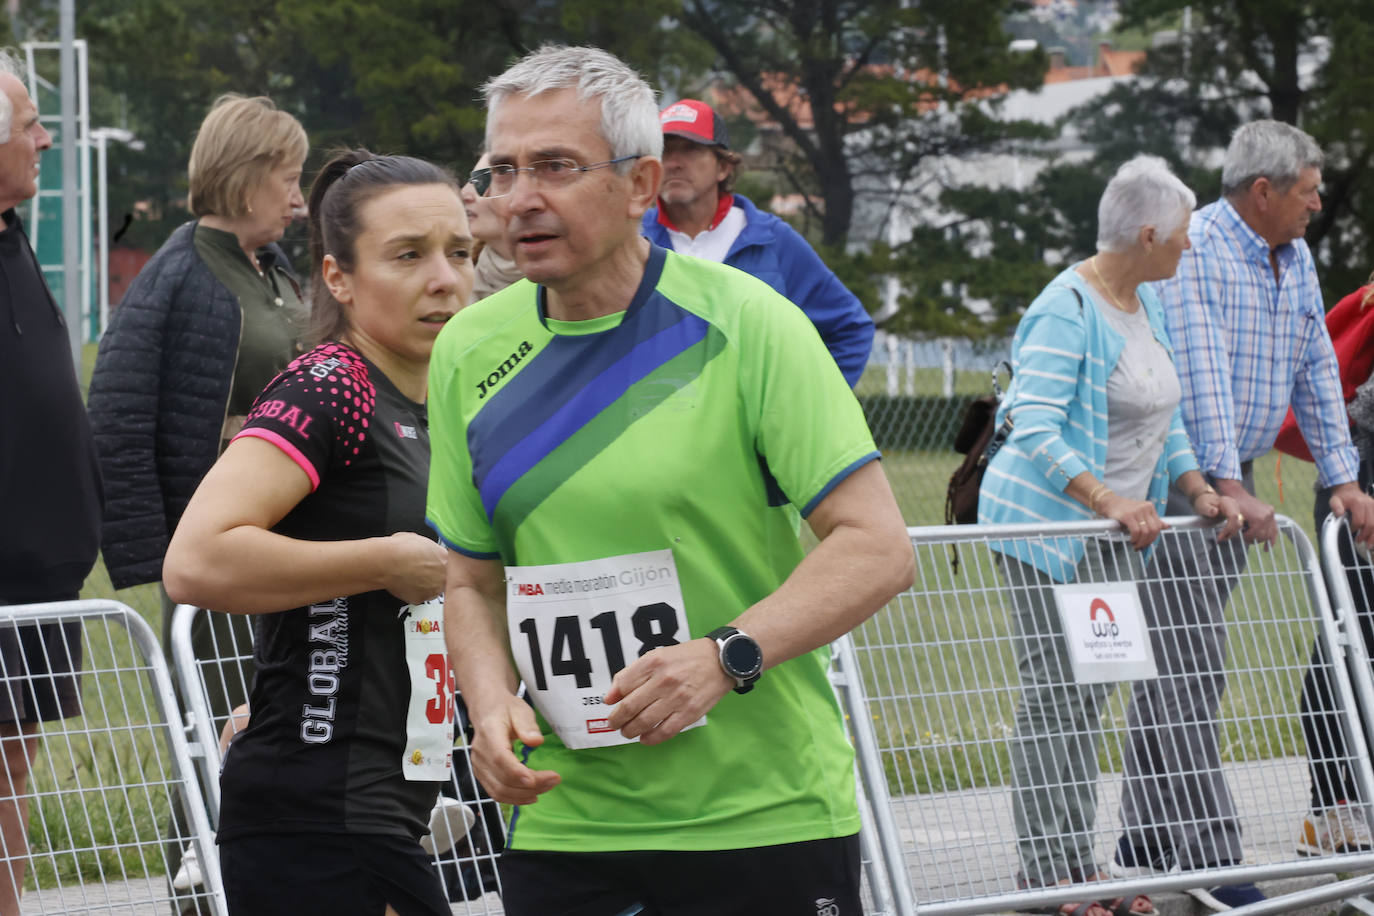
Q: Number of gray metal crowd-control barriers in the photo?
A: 4